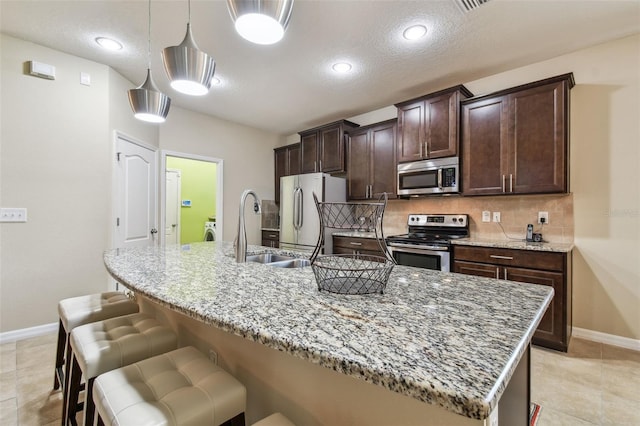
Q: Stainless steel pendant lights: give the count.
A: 3